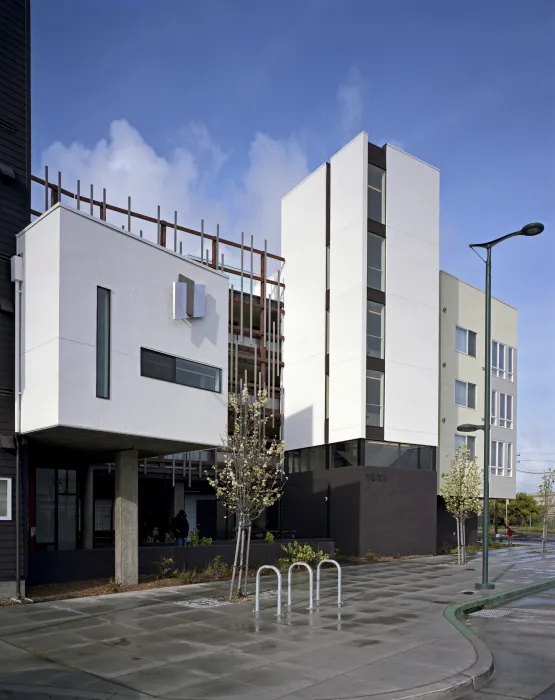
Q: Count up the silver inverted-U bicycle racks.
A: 3